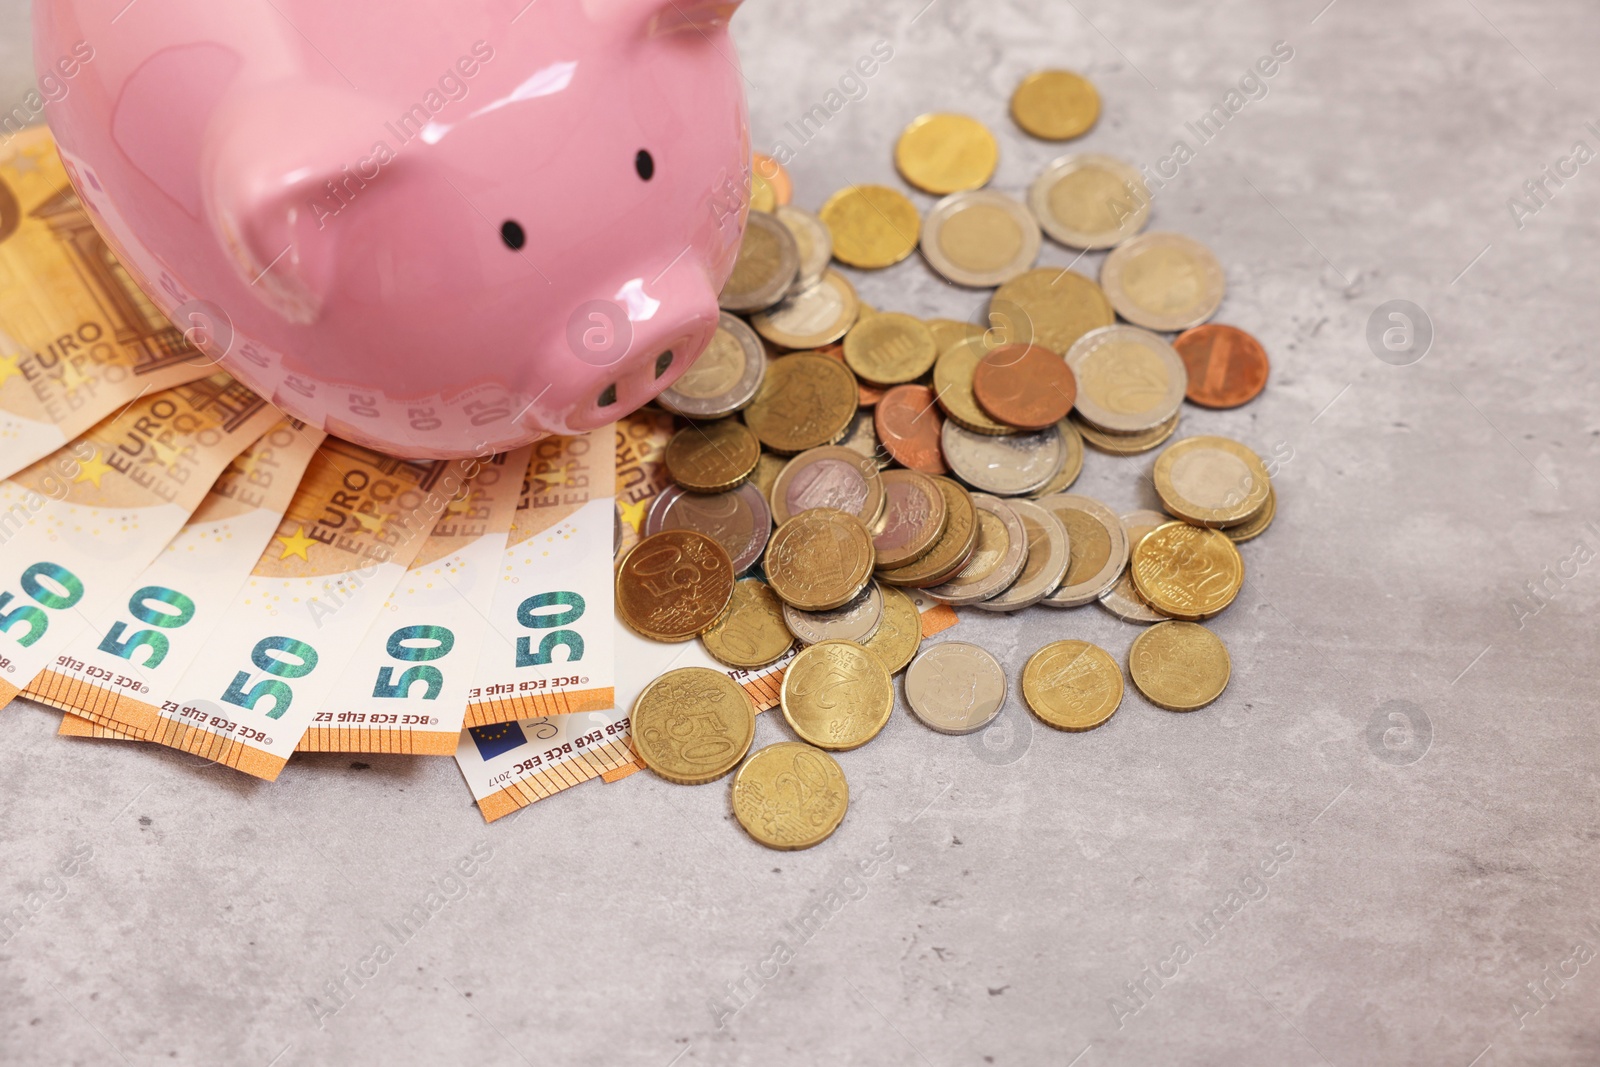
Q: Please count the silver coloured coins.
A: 3